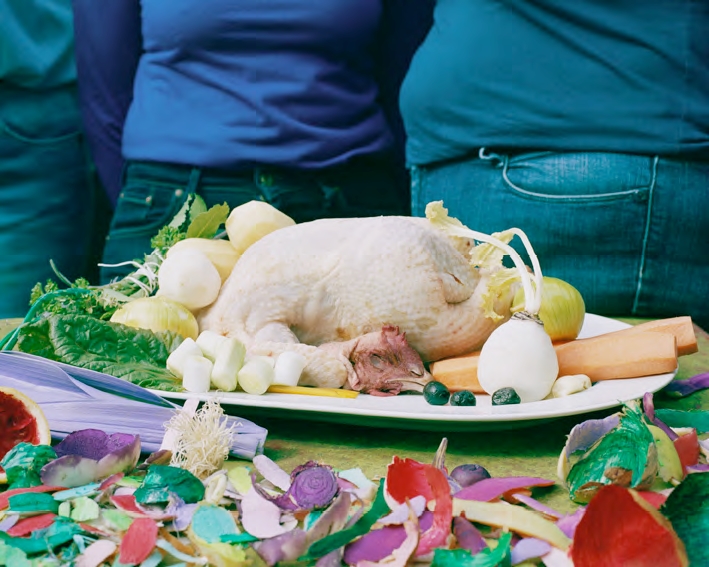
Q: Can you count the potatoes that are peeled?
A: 3